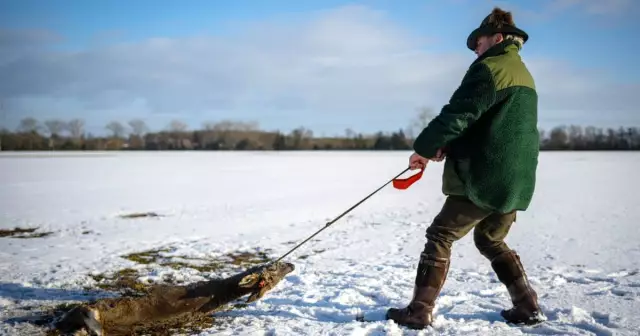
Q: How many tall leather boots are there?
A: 2